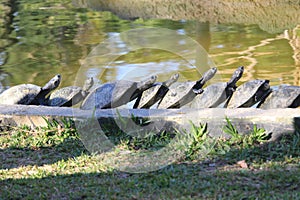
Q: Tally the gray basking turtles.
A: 8